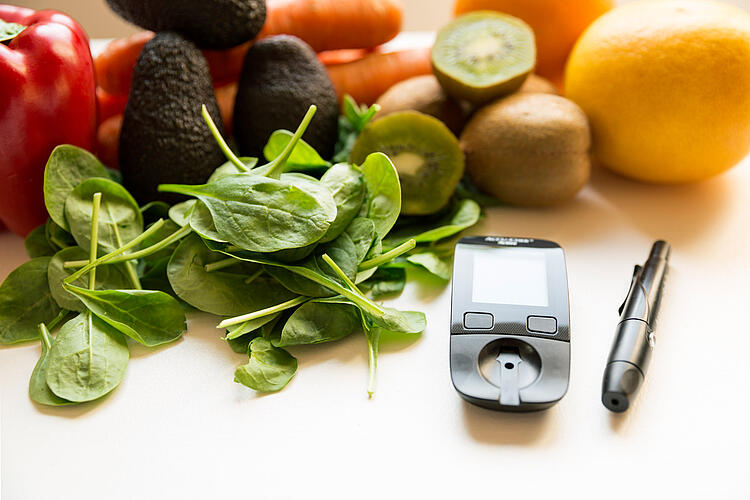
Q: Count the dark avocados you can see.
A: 3